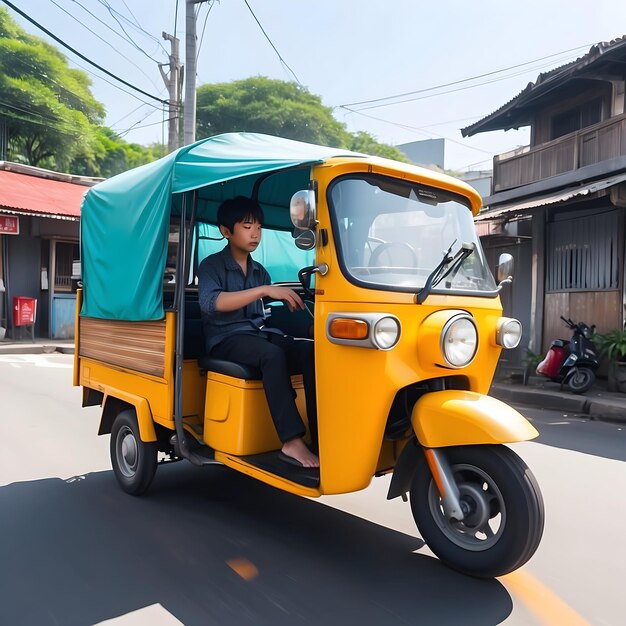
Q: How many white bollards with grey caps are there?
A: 0